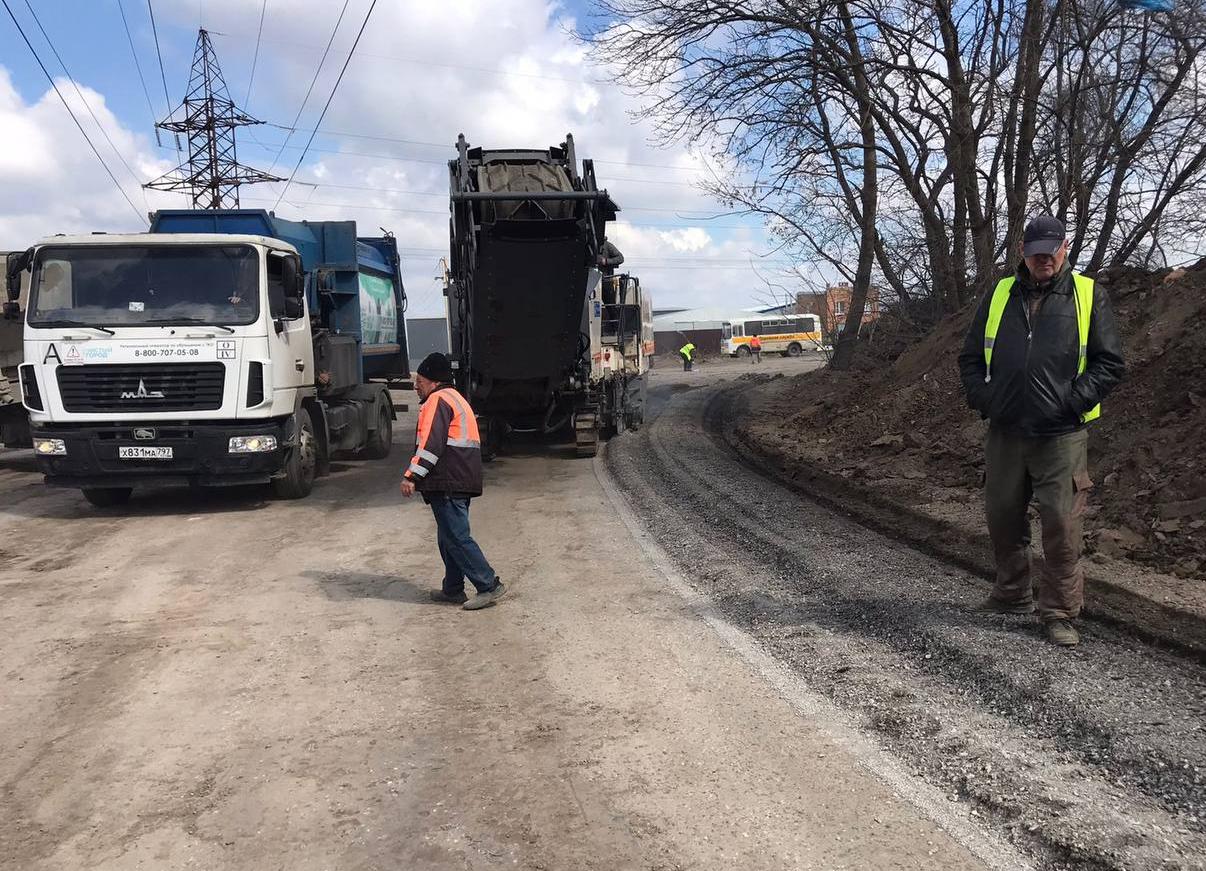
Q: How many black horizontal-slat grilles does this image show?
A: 1